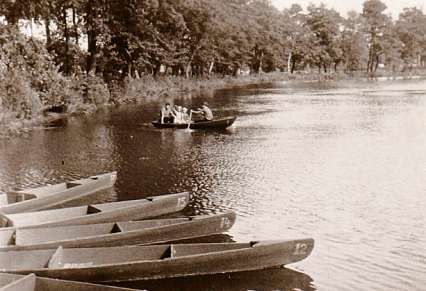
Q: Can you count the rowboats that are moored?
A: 5